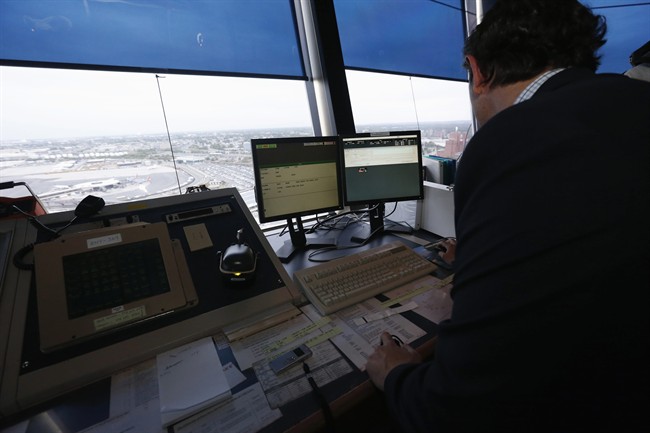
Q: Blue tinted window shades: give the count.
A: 3